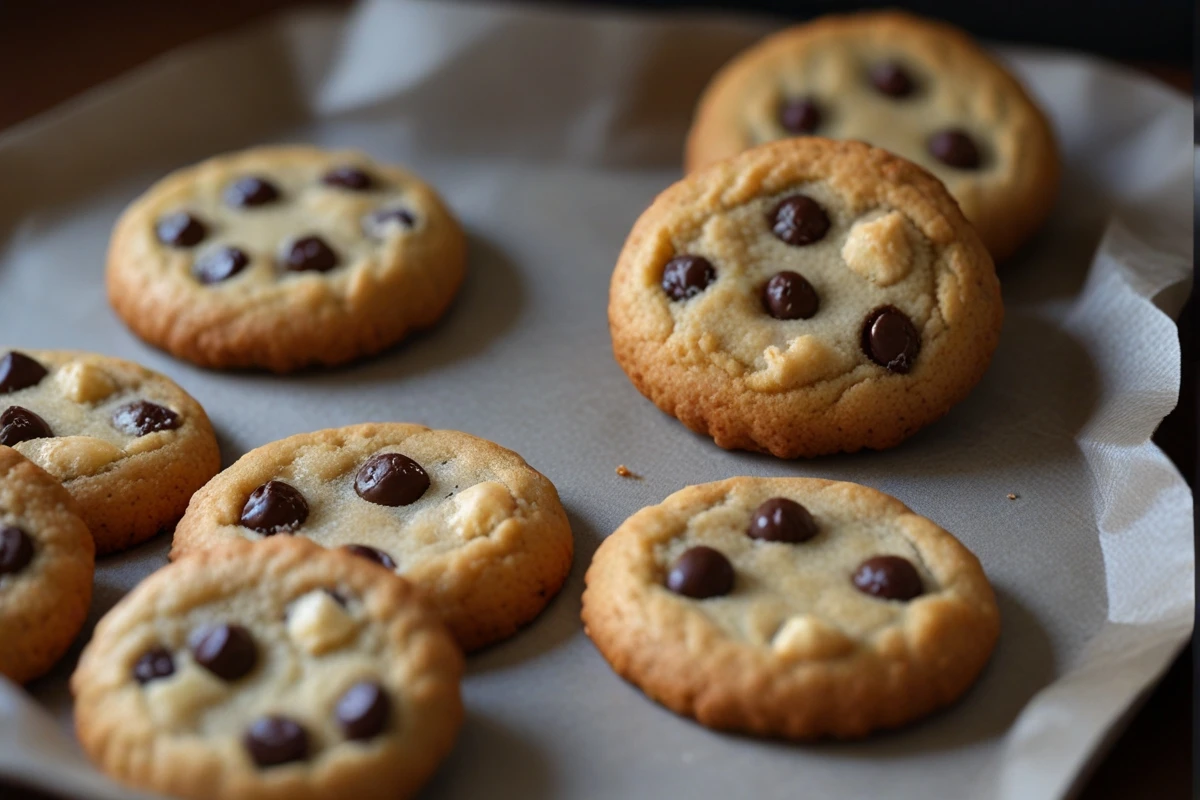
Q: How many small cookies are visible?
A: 8